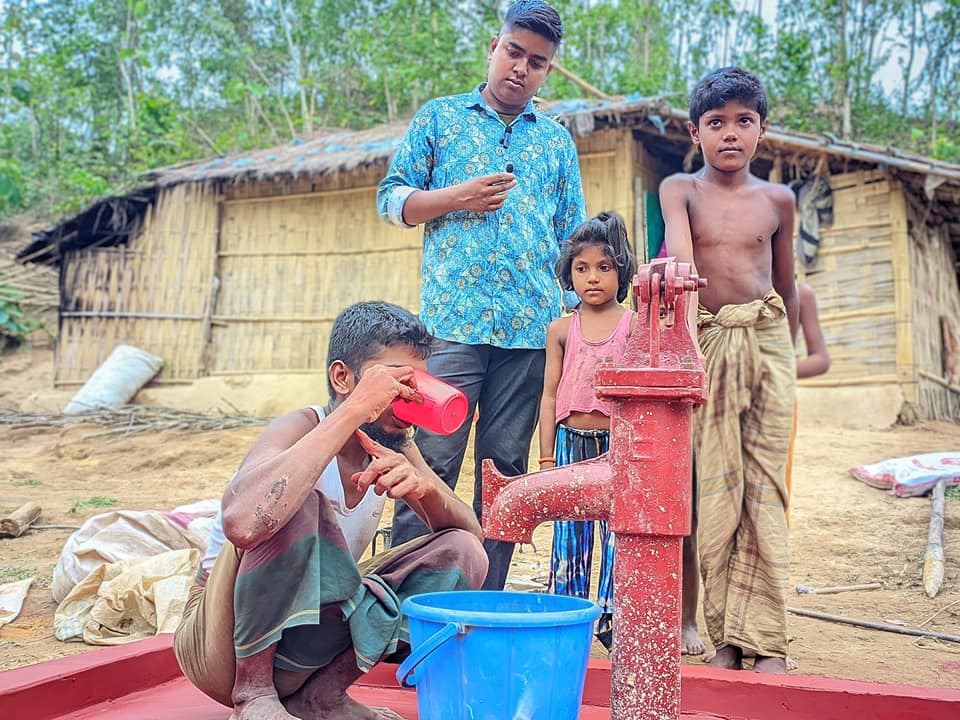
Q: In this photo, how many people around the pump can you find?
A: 5